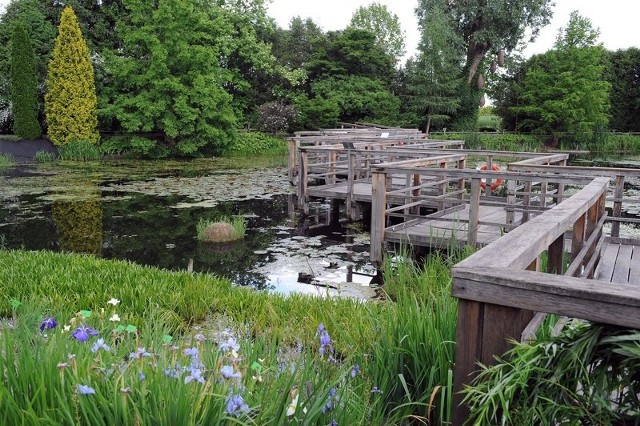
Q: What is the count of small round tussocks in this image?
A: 1